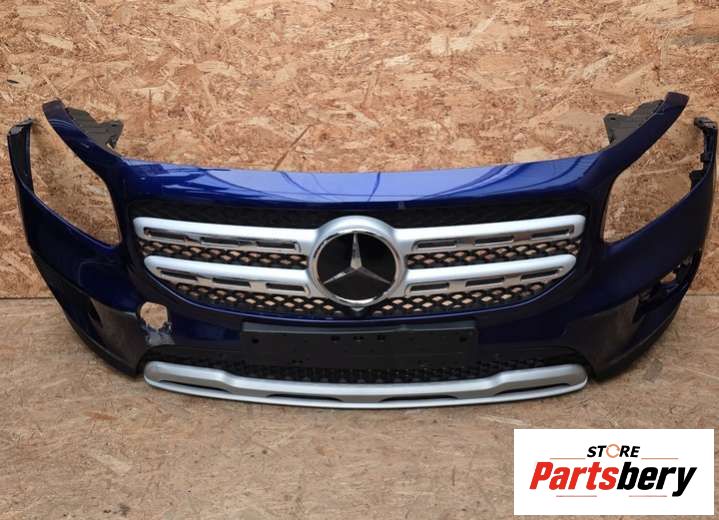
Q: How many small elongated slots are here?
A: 12